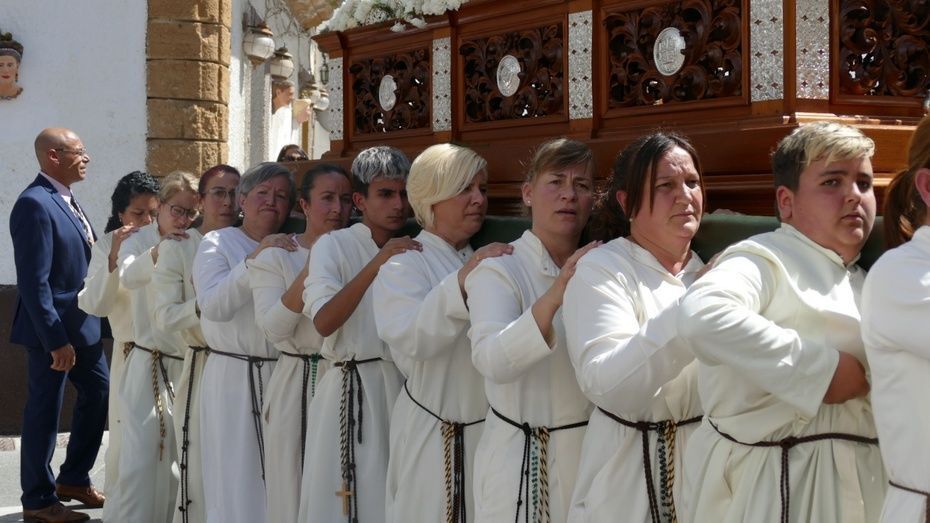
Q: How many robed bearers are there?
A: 11